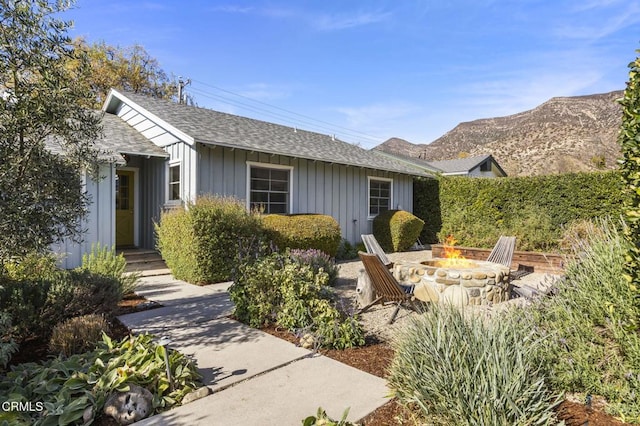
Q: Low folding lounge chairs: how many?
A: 3